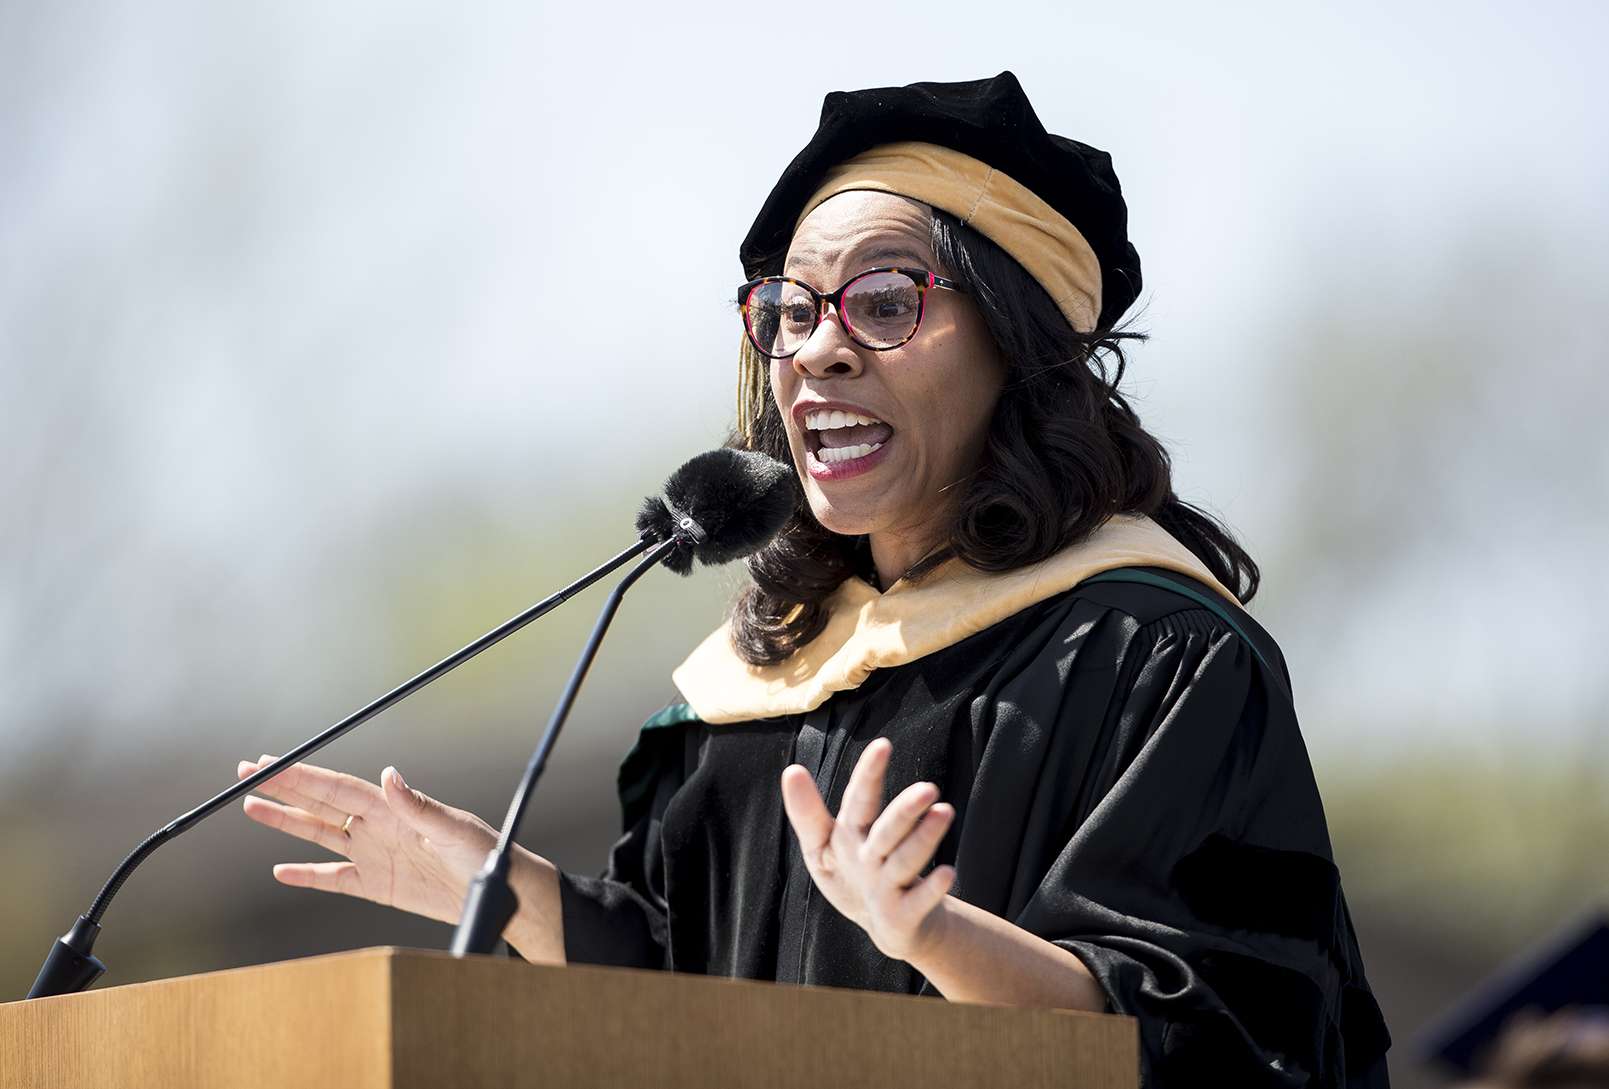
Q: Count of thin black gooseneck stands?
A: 2